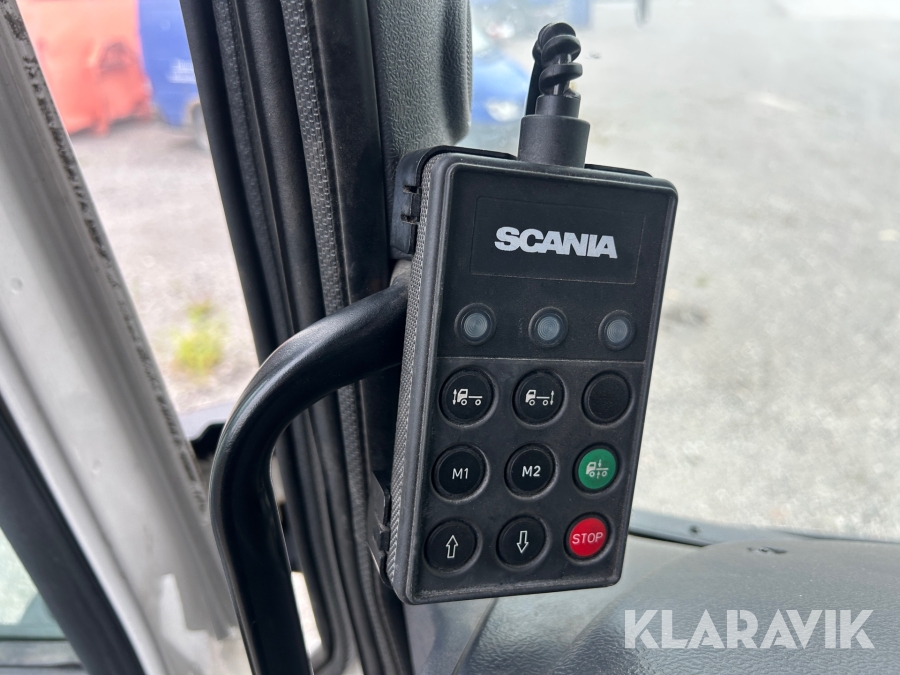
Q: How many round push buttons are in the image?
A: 9